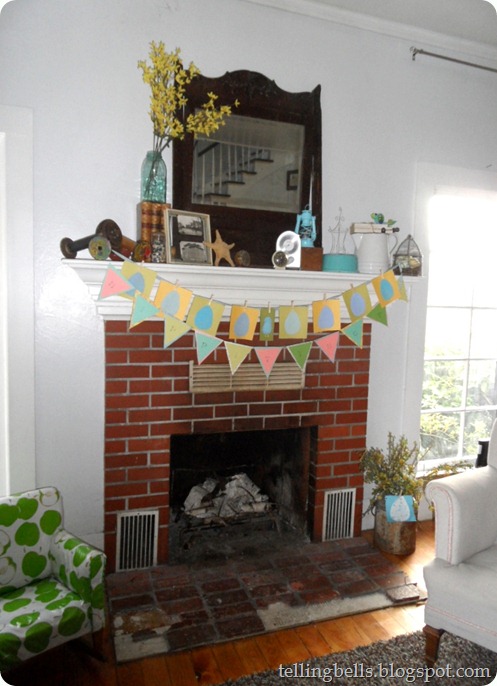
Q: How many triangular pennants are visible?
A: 11